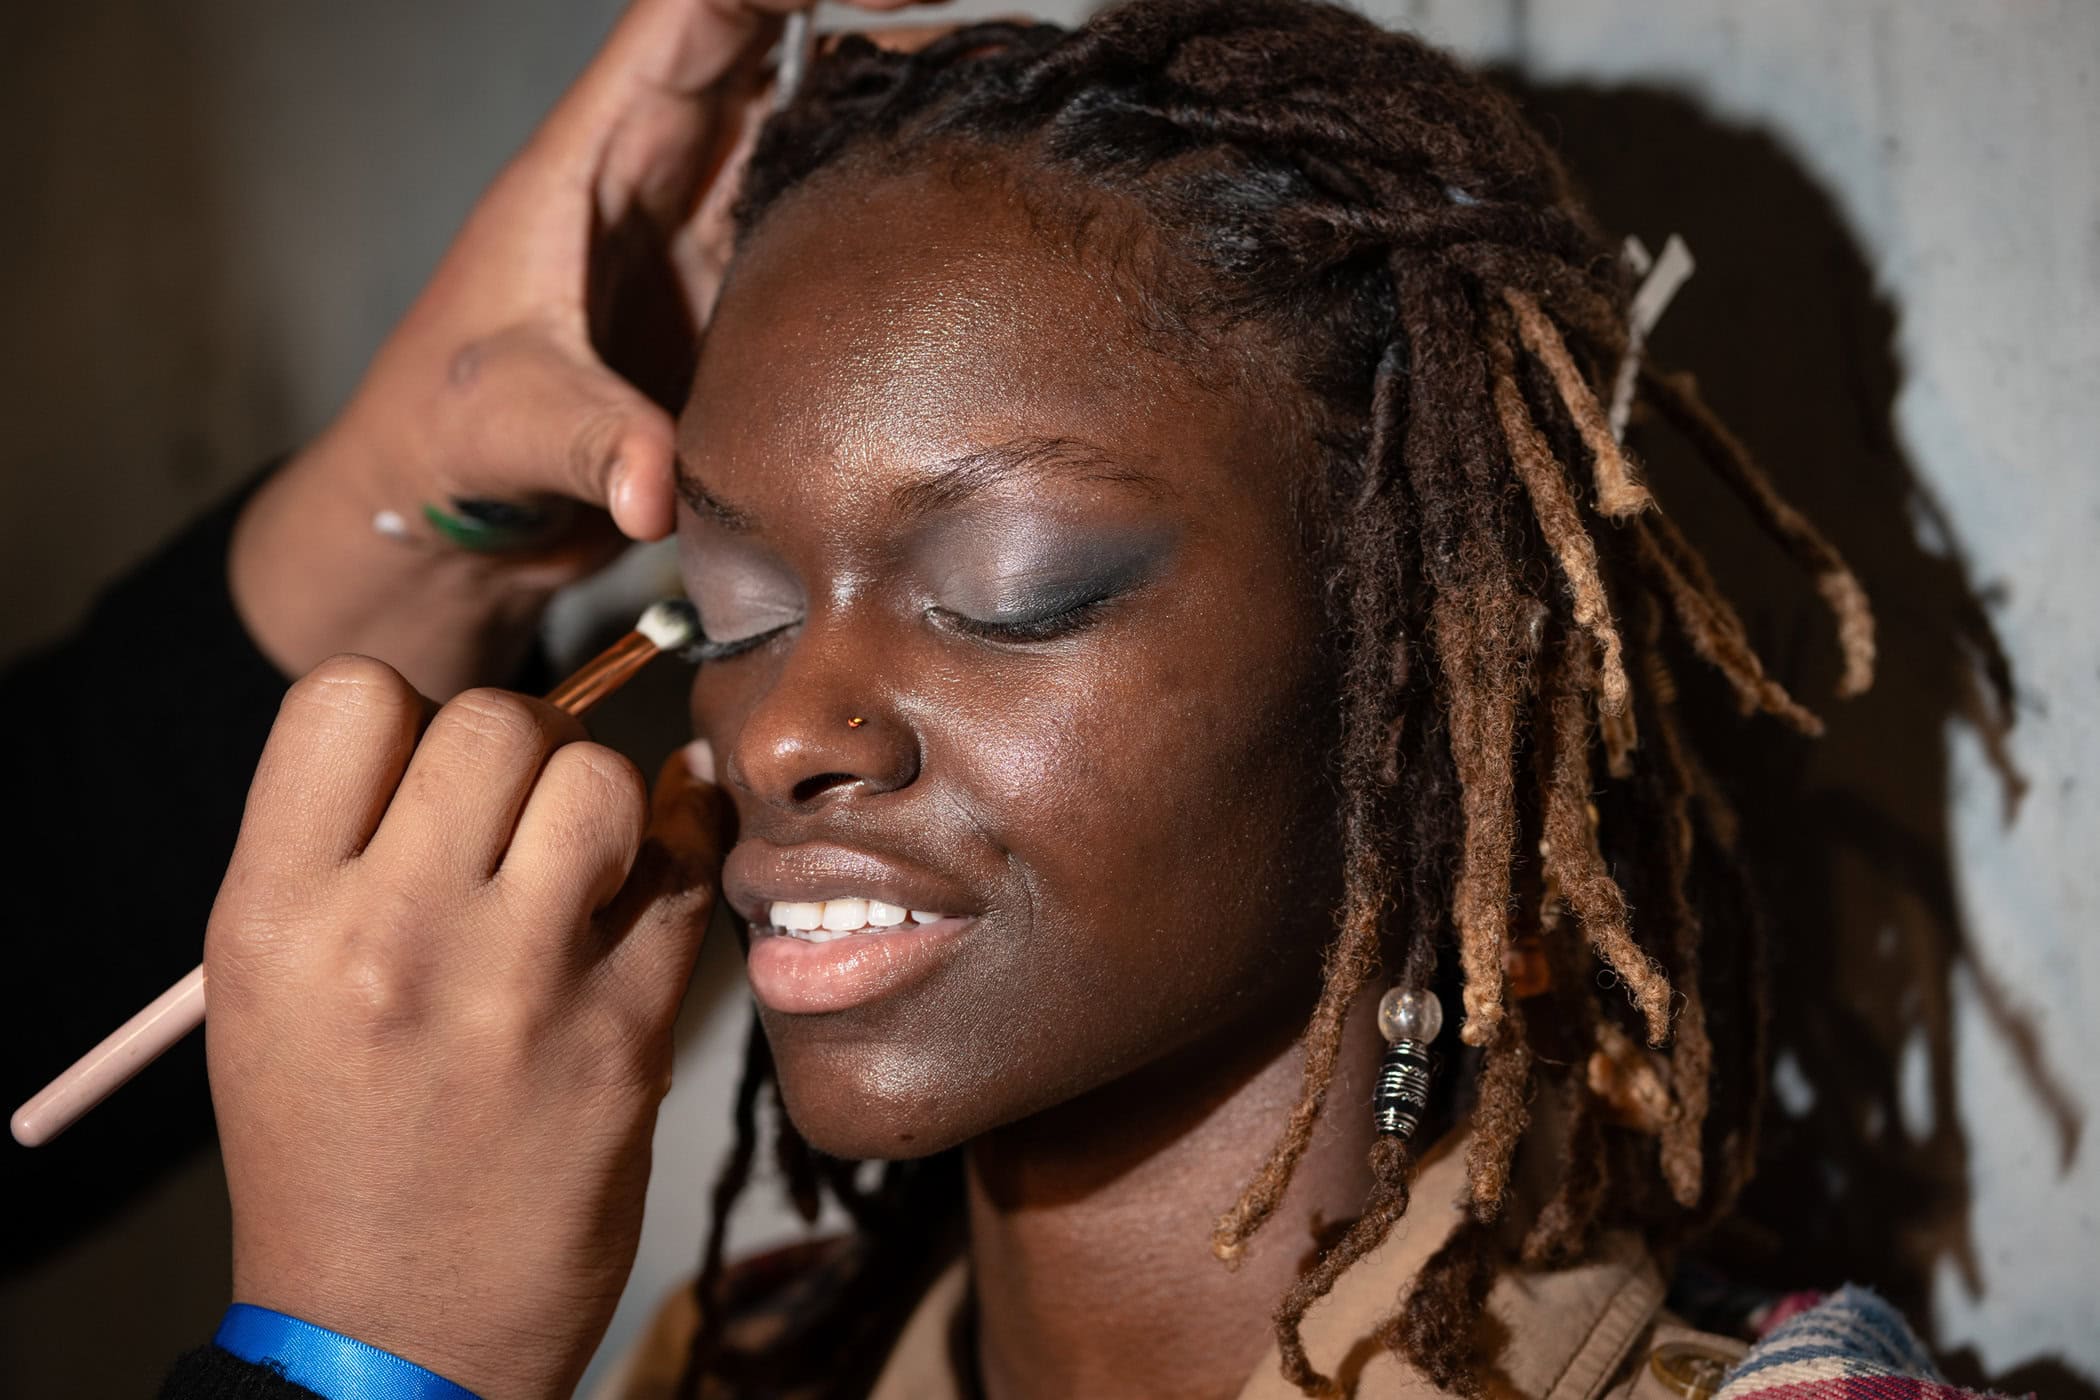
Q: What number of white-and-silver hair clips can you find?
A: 2